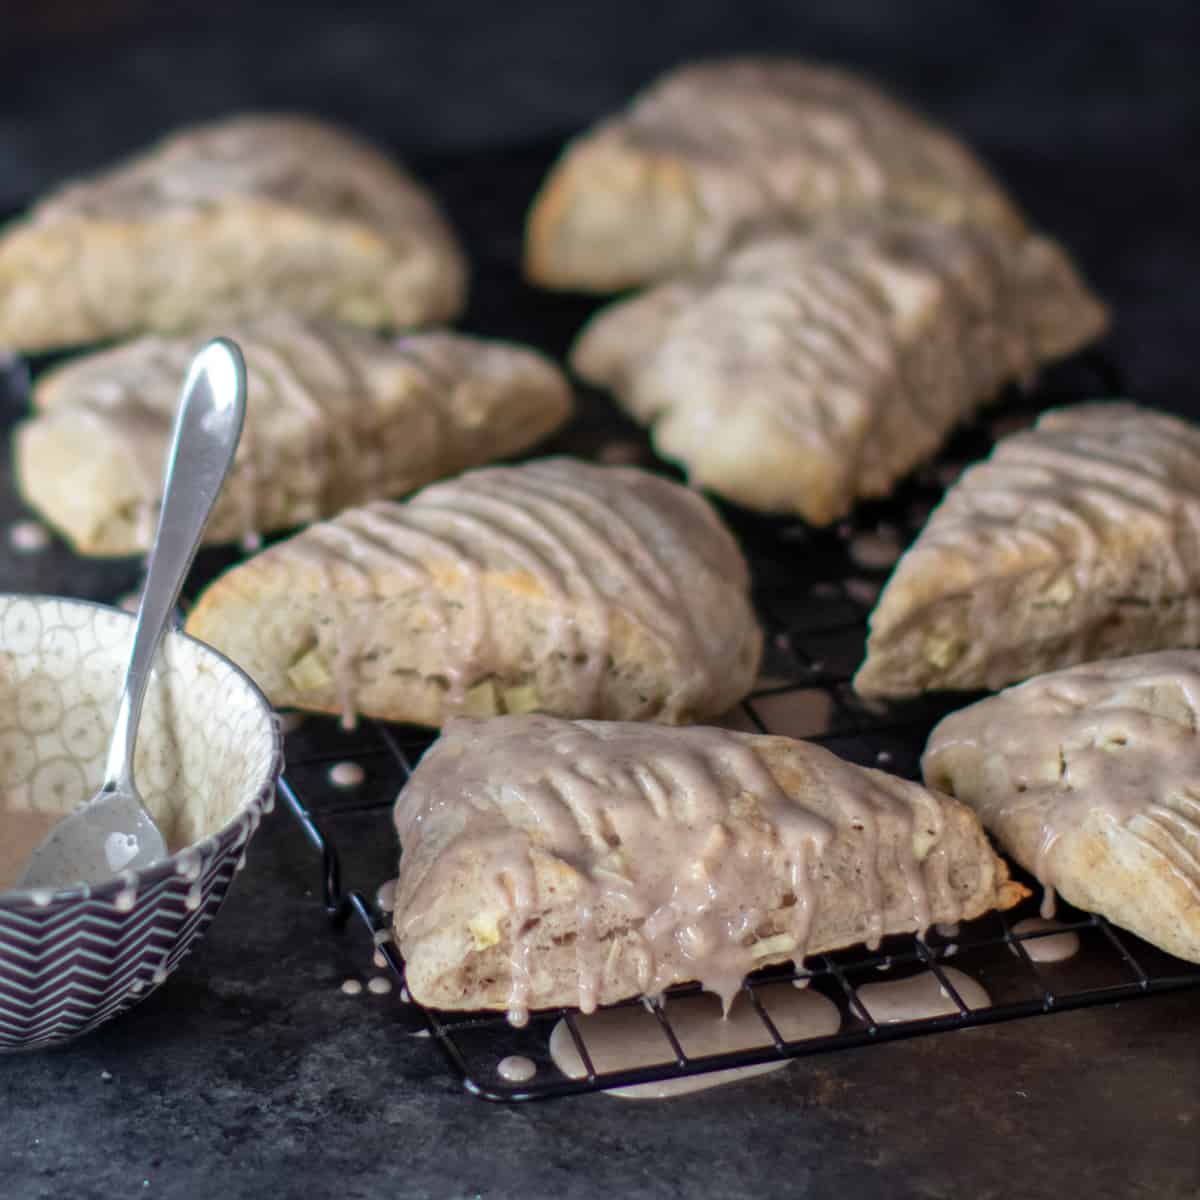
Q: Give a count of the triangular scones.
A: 8